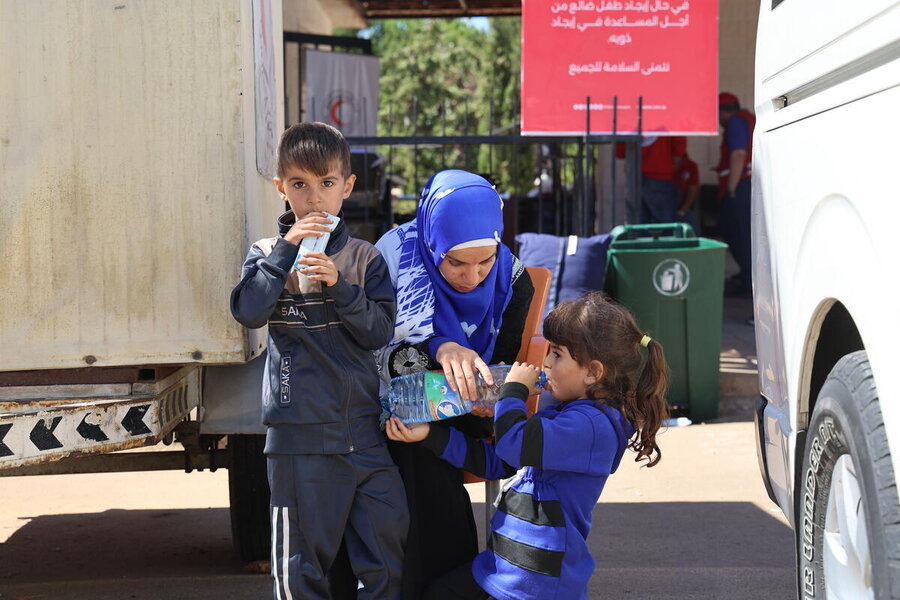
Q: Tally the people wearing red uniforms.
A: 3